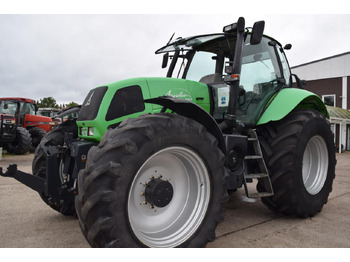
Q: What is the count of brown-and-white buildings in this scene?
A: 1